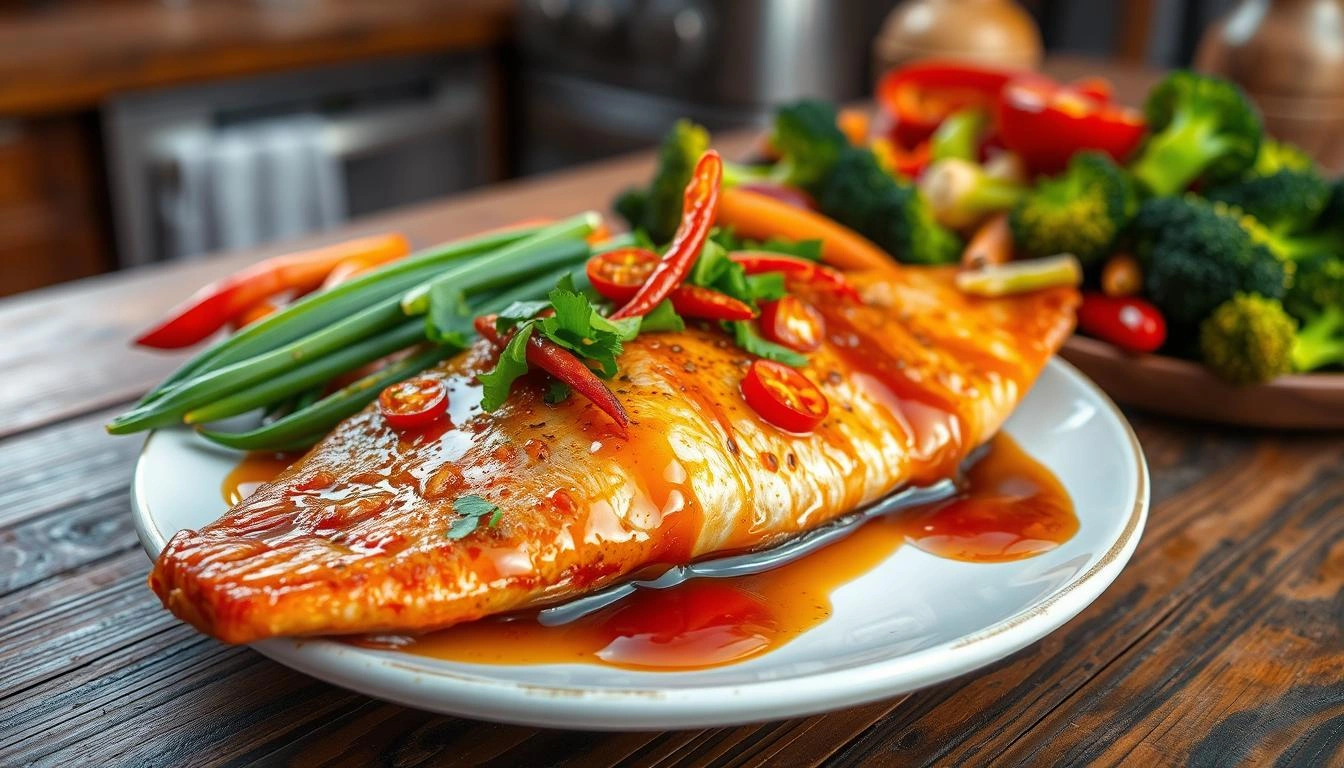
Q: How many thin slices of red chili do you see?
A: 4